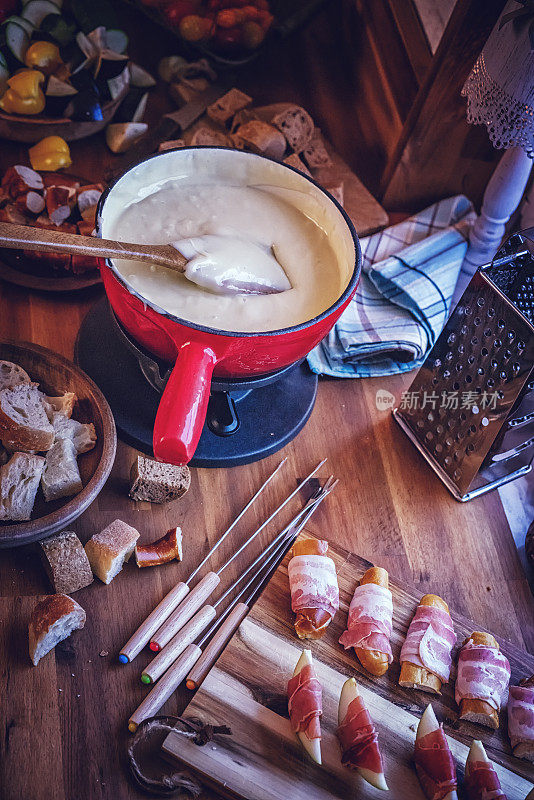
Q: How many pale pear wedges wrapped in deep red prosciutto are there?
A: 4